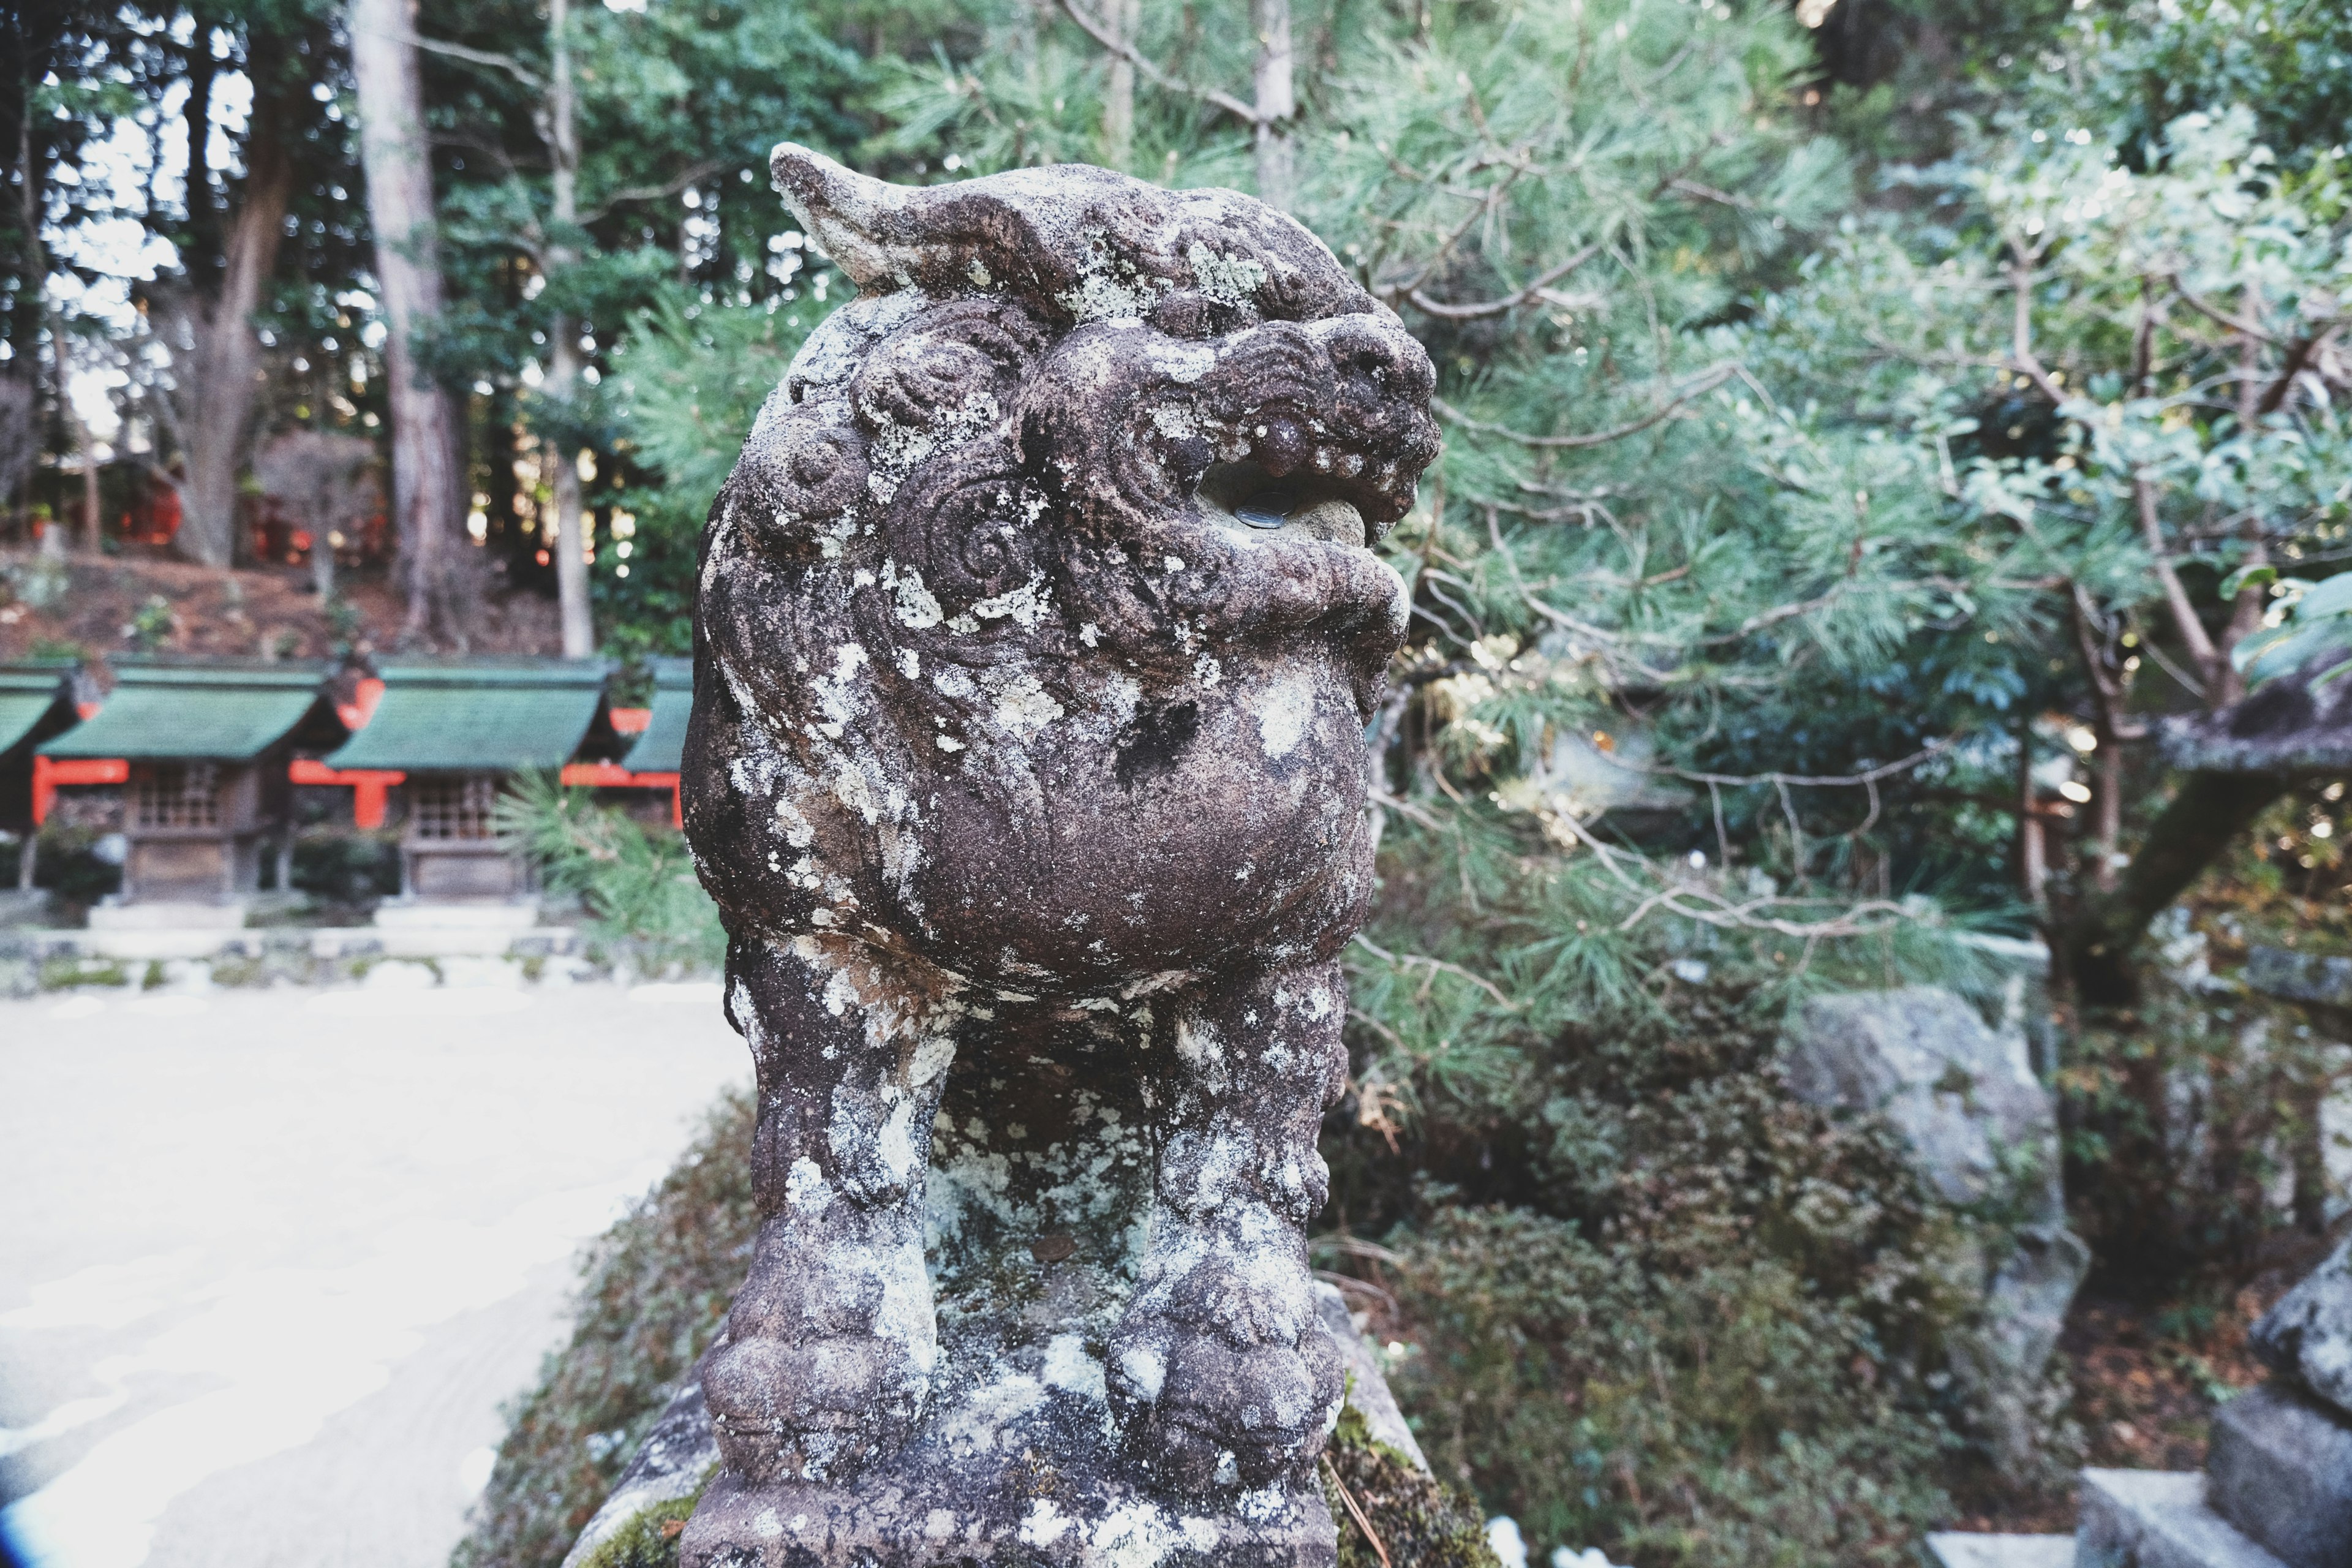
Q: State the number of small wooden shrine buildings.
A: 4